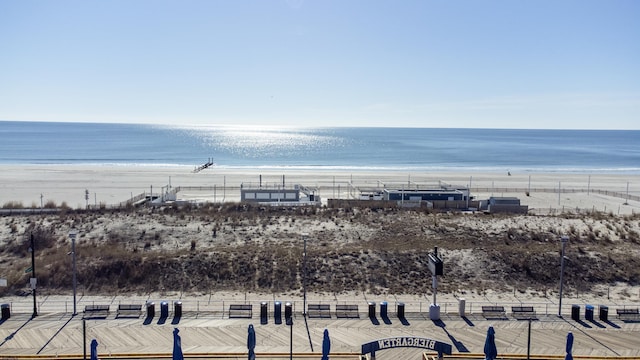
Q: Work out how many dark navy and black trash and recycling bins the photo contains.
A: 13